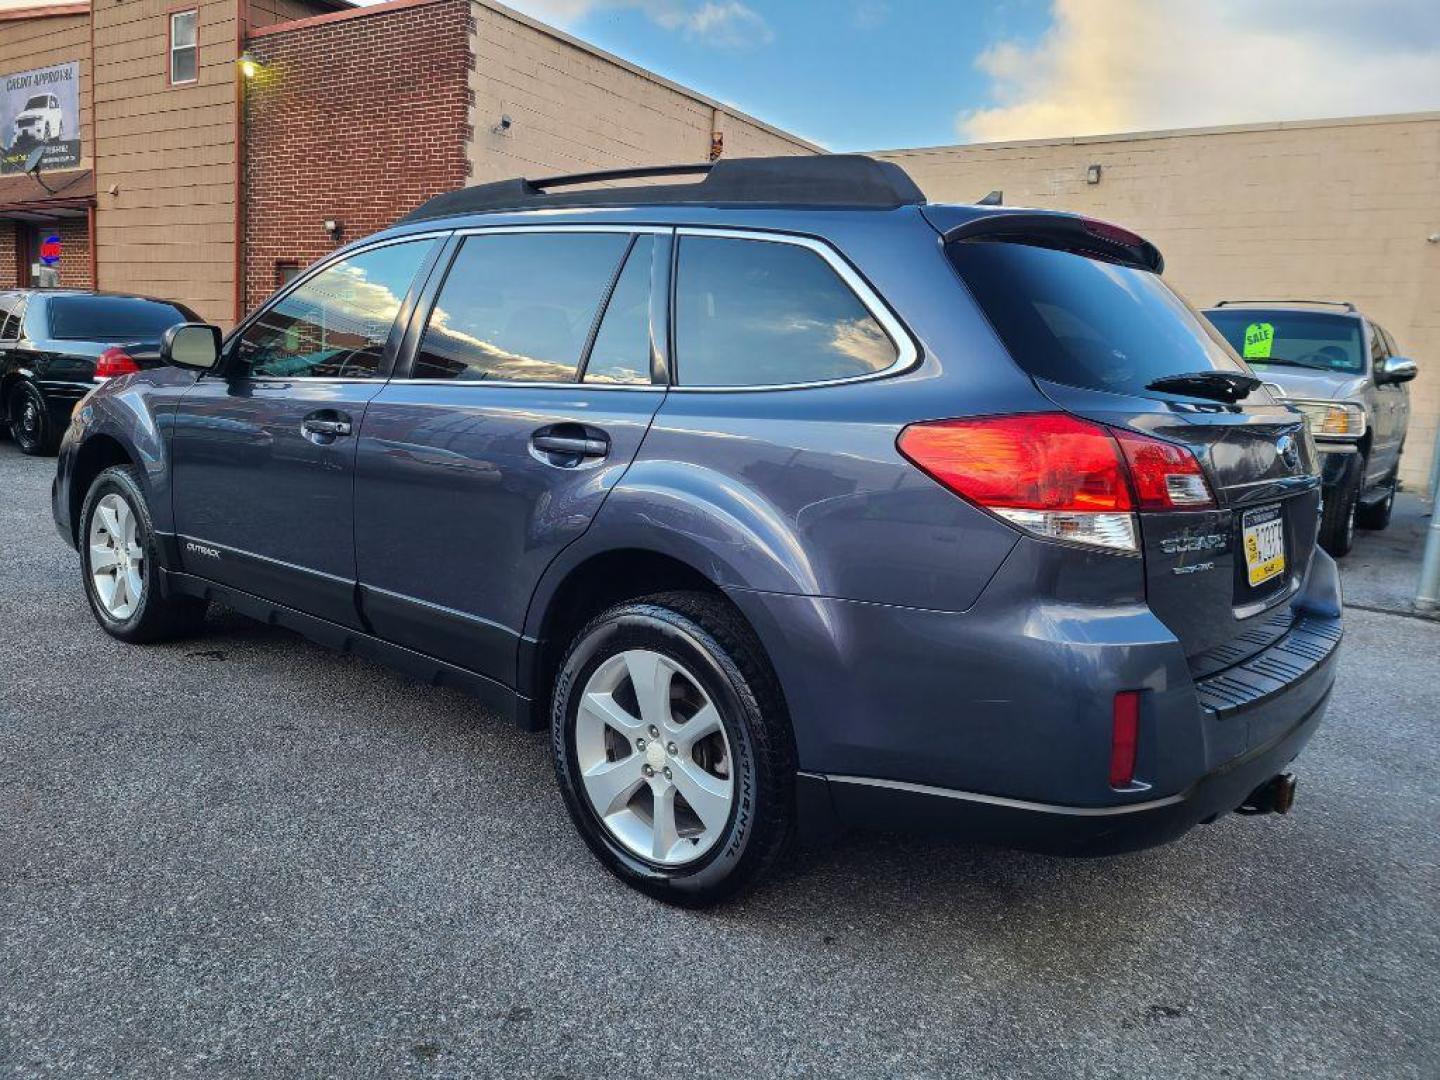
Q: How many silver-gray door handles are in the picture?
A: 2